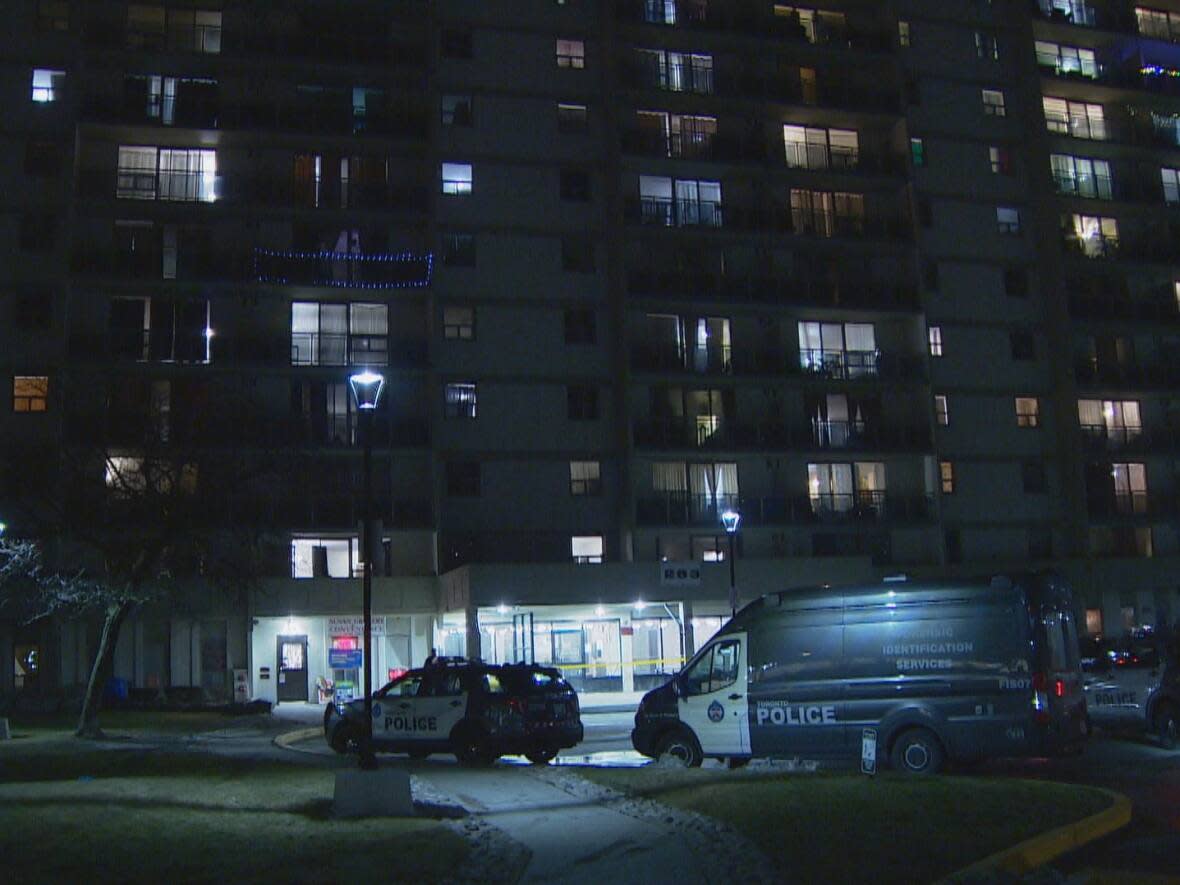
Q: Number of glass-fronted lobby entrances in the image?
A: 1